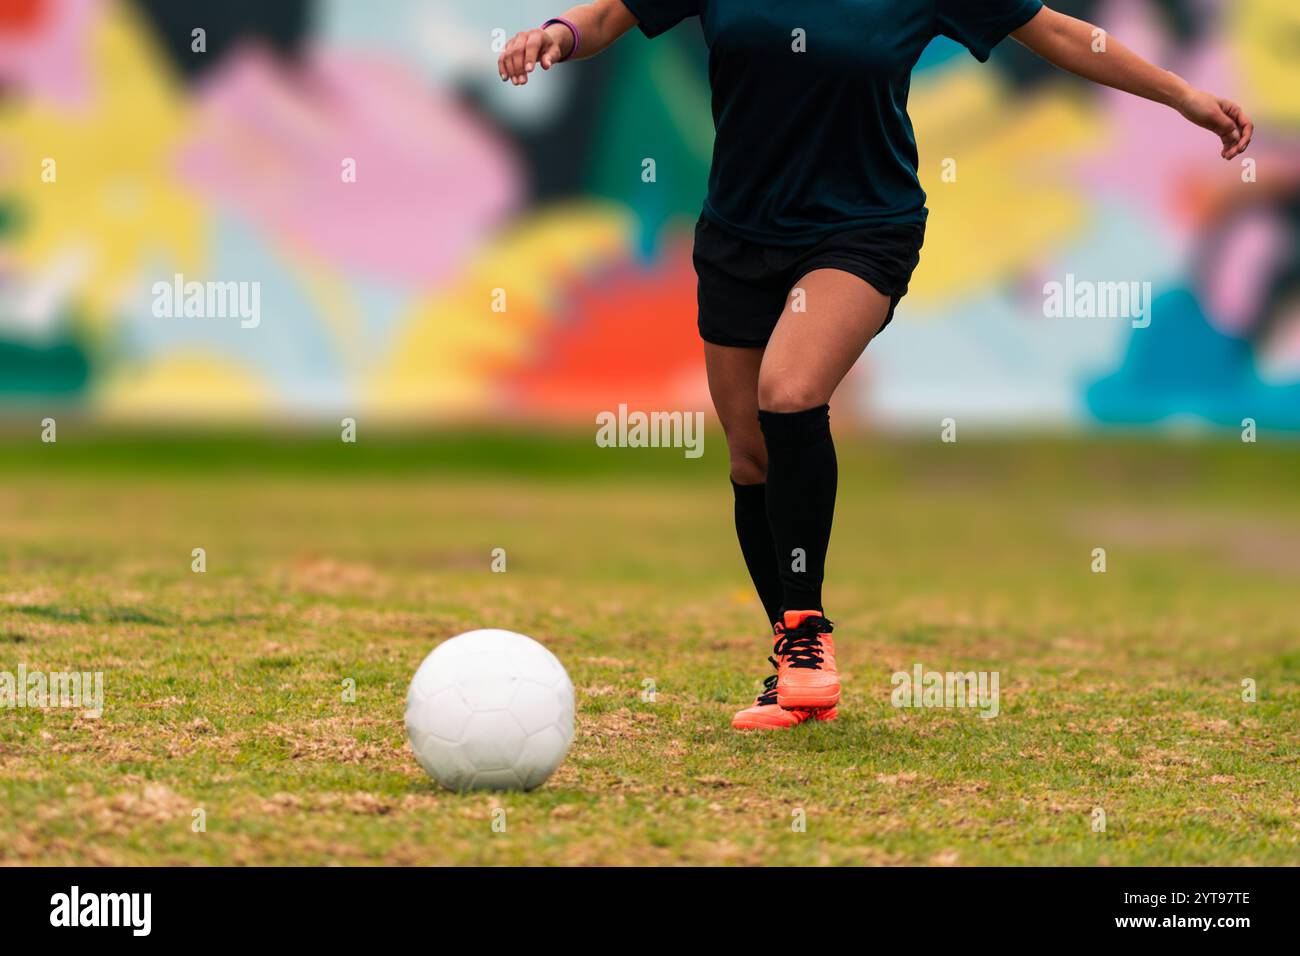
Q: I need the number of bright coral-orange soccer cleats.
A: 2